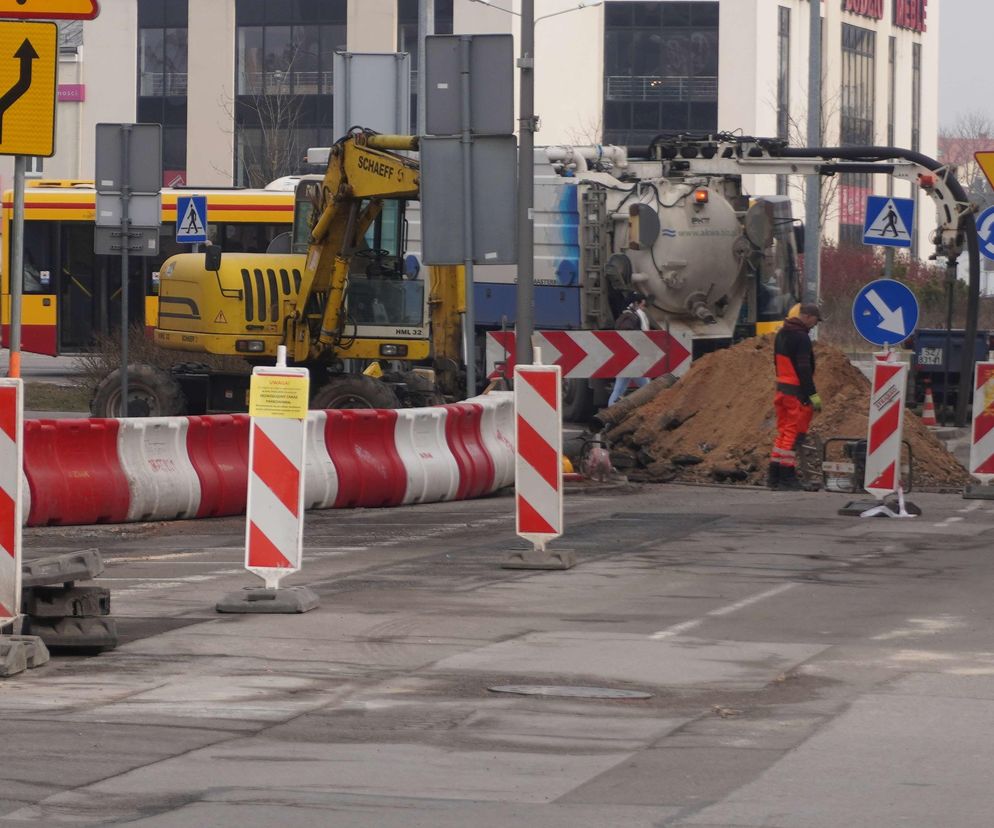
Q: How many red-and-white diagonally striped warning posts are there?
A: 5